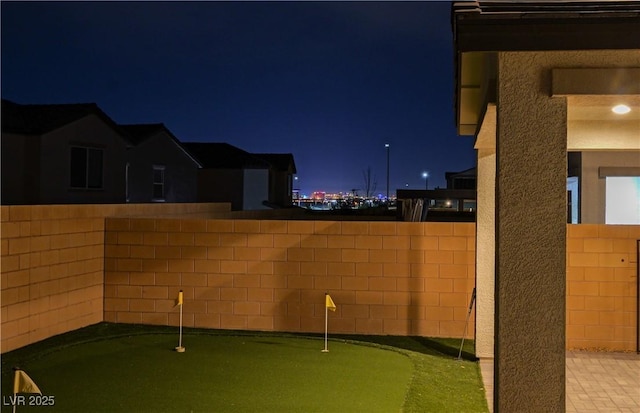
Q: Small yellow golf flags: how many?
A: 3